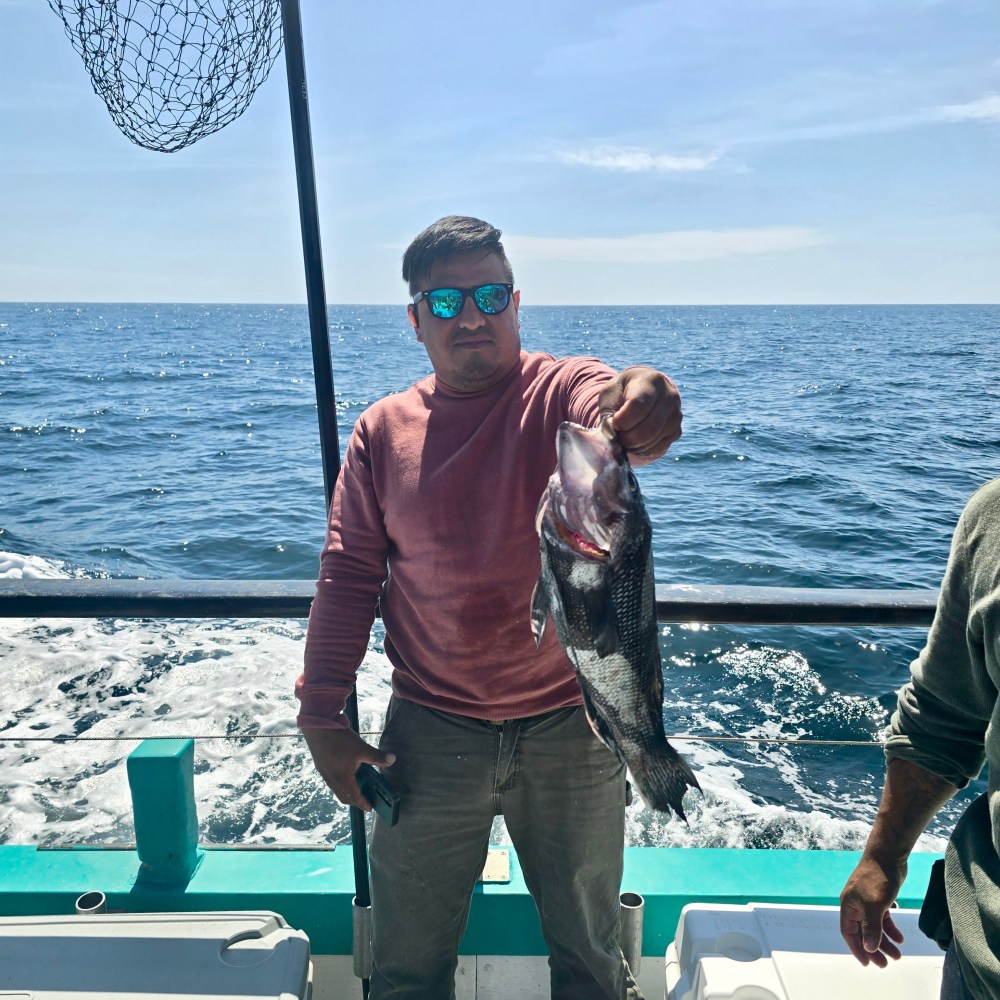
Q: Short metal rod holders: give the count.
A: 3